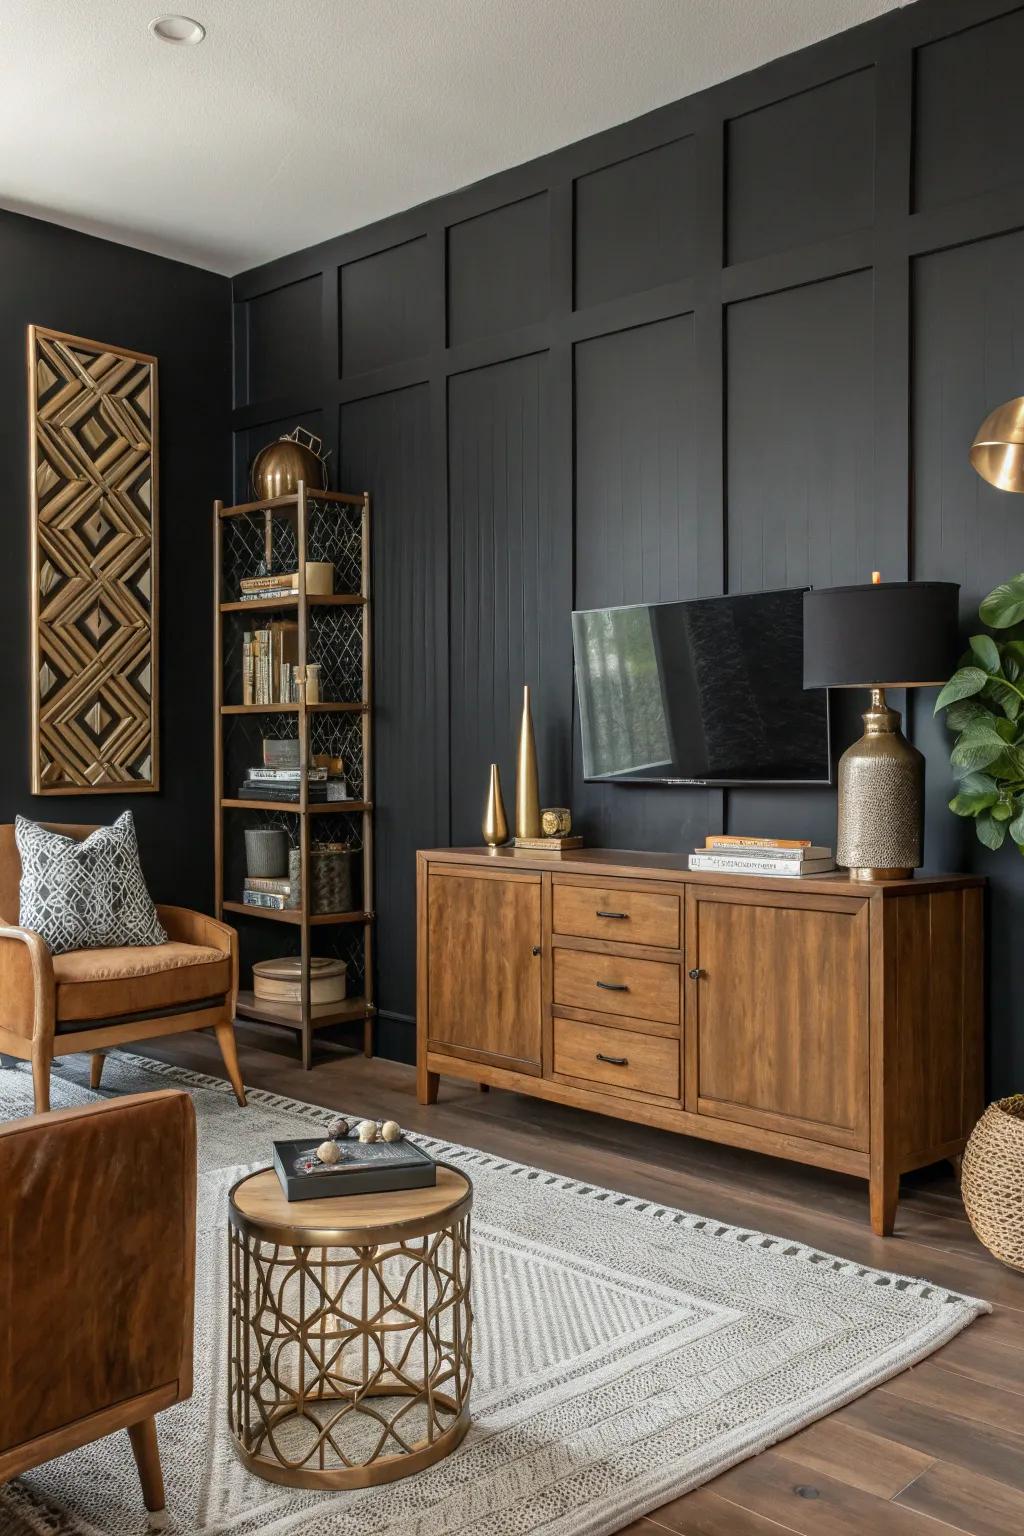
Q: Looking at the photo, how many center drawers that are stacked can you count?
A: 3